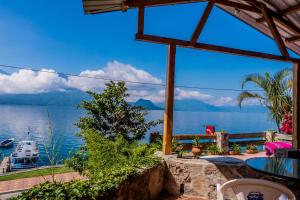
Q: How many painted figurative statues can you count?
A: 0